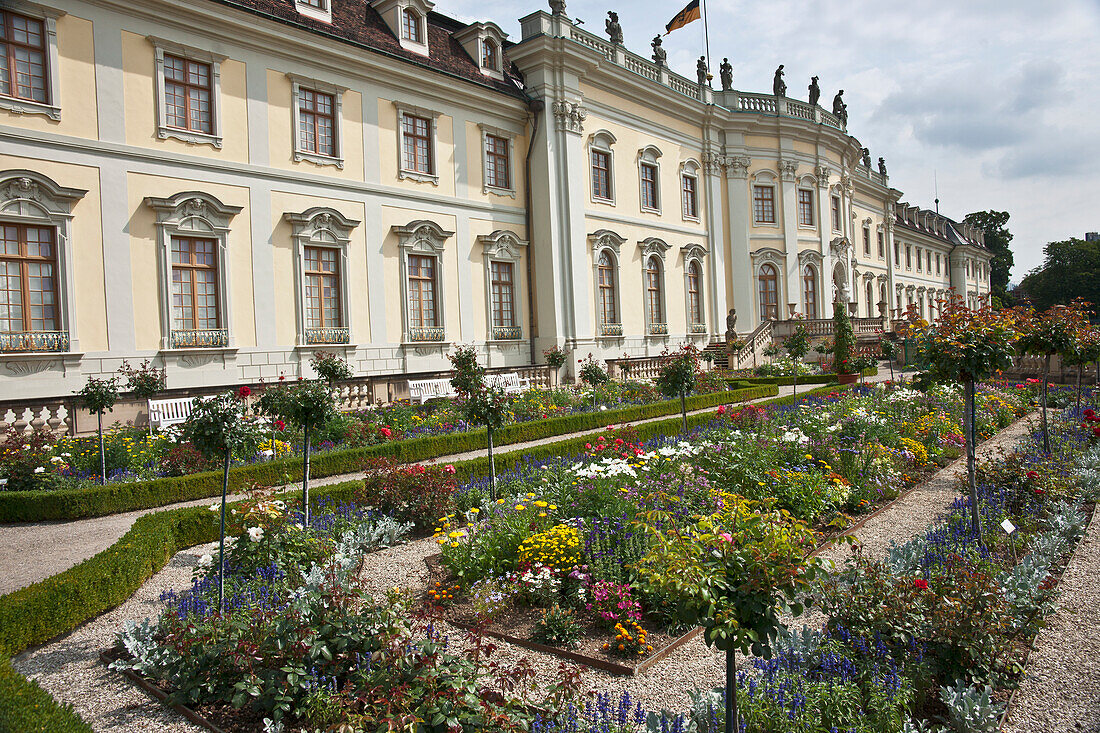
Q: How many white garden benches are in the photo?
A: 3